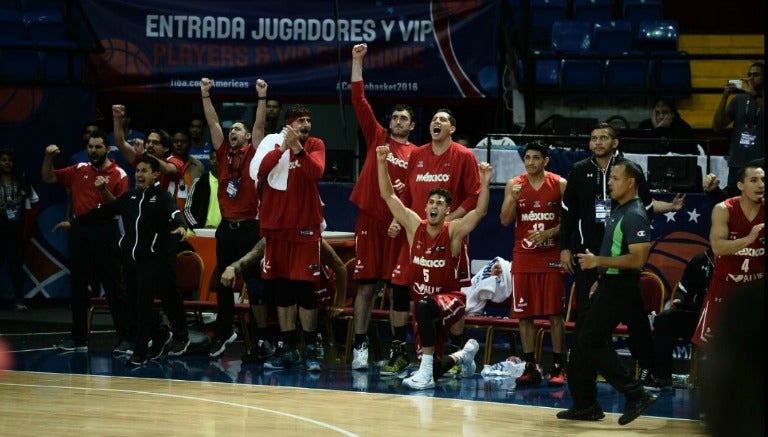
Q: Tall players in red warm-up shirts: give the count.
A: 3